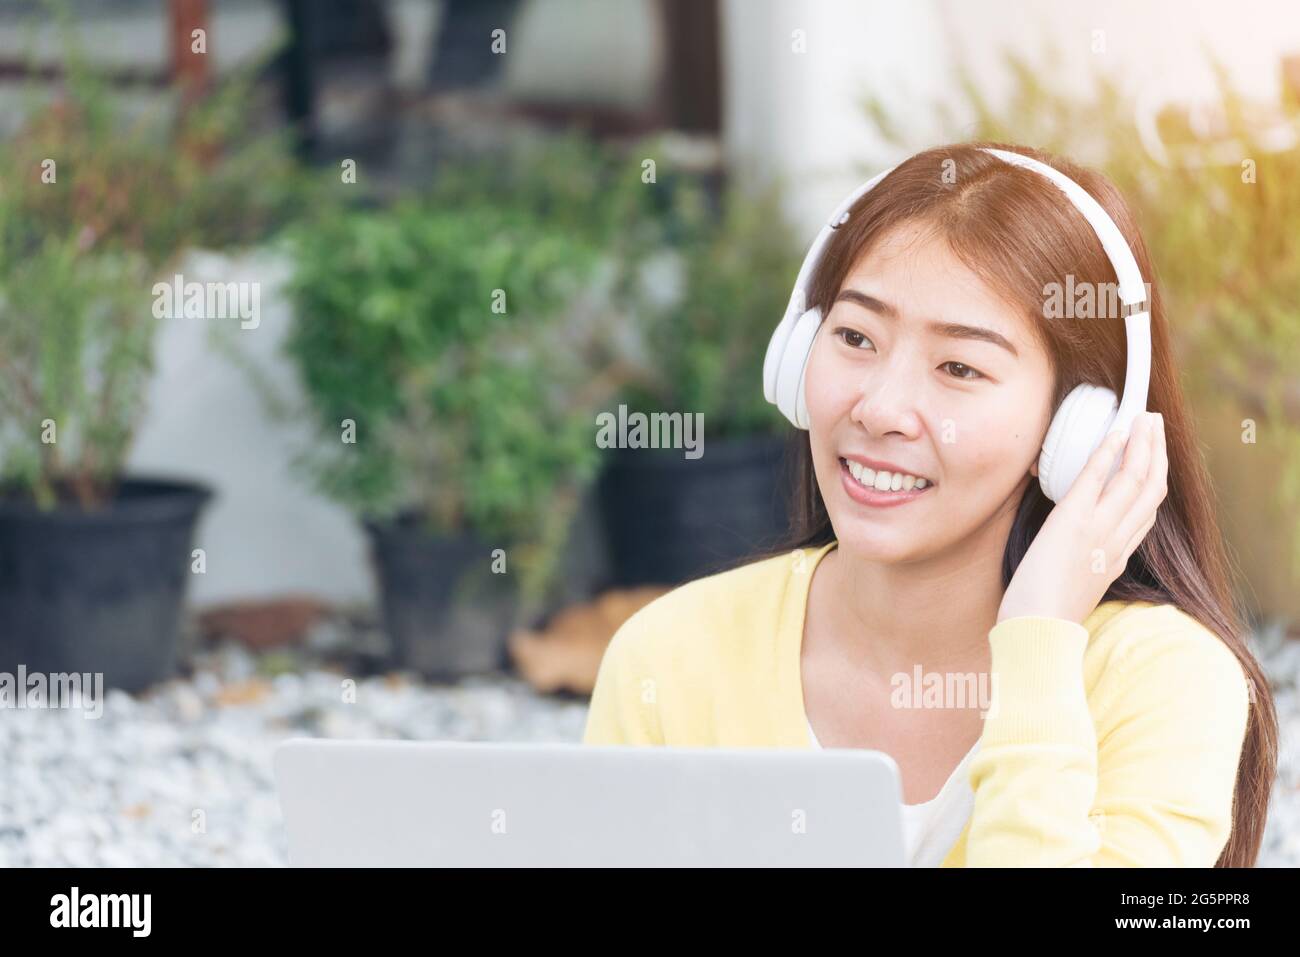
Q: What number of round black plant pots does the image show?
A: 3